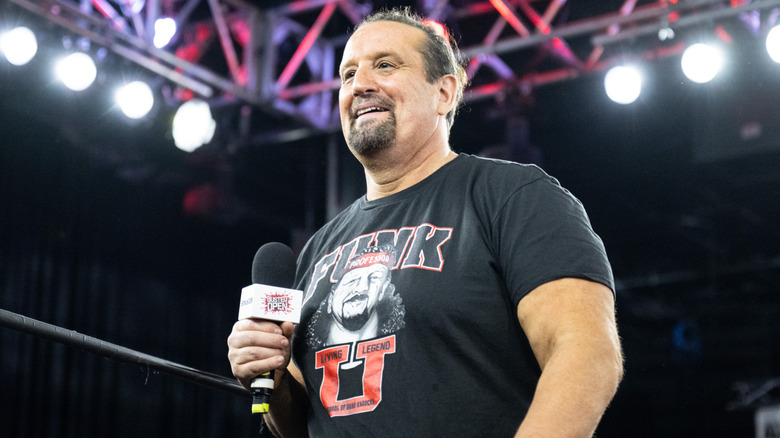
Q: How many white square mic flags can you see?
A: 1